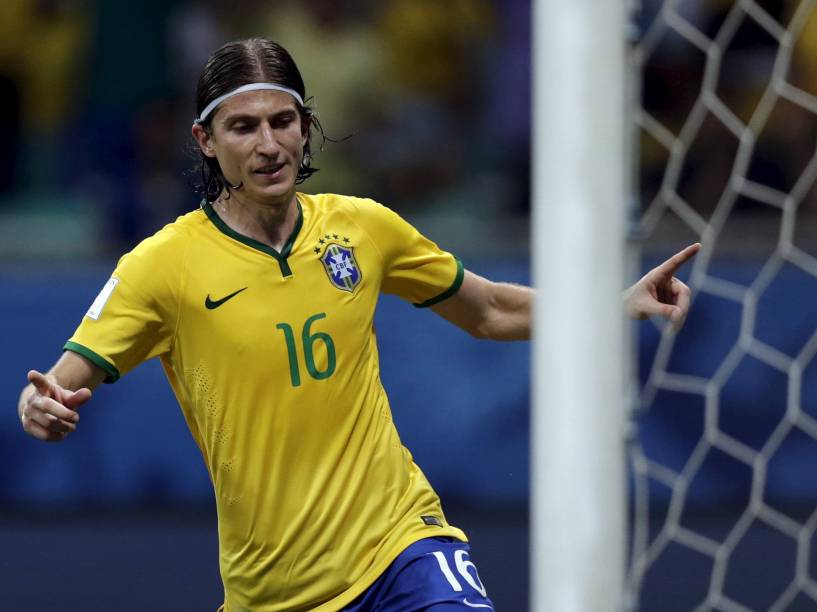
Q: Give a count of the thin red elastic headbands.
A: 0